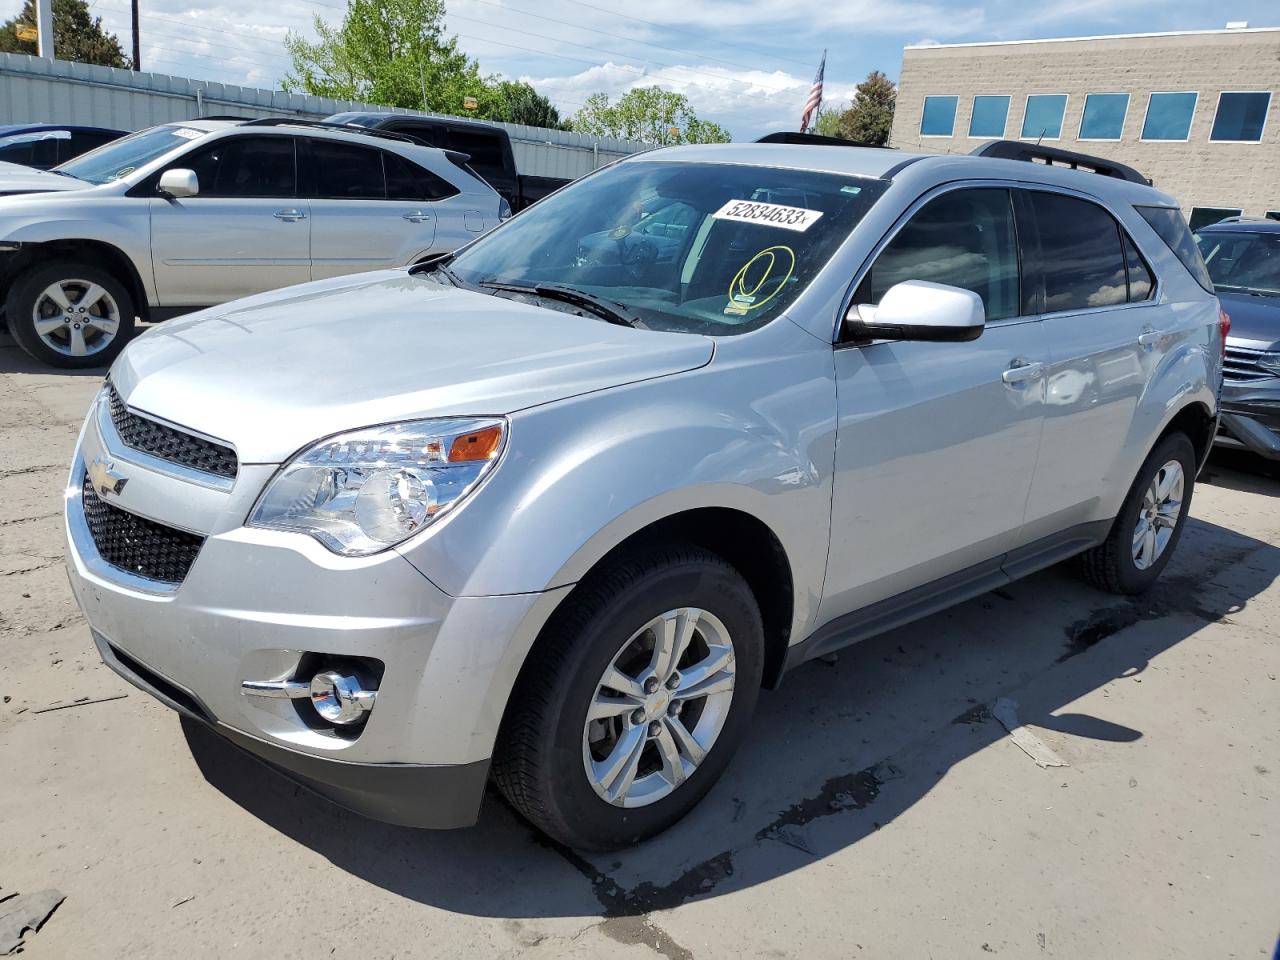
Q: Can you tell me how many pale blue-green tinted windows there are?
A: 5